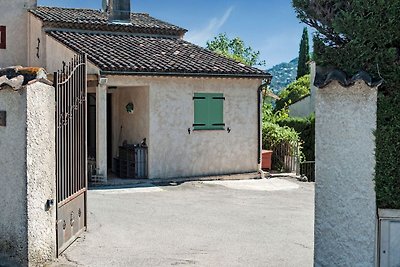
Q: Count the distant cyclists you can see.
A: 0